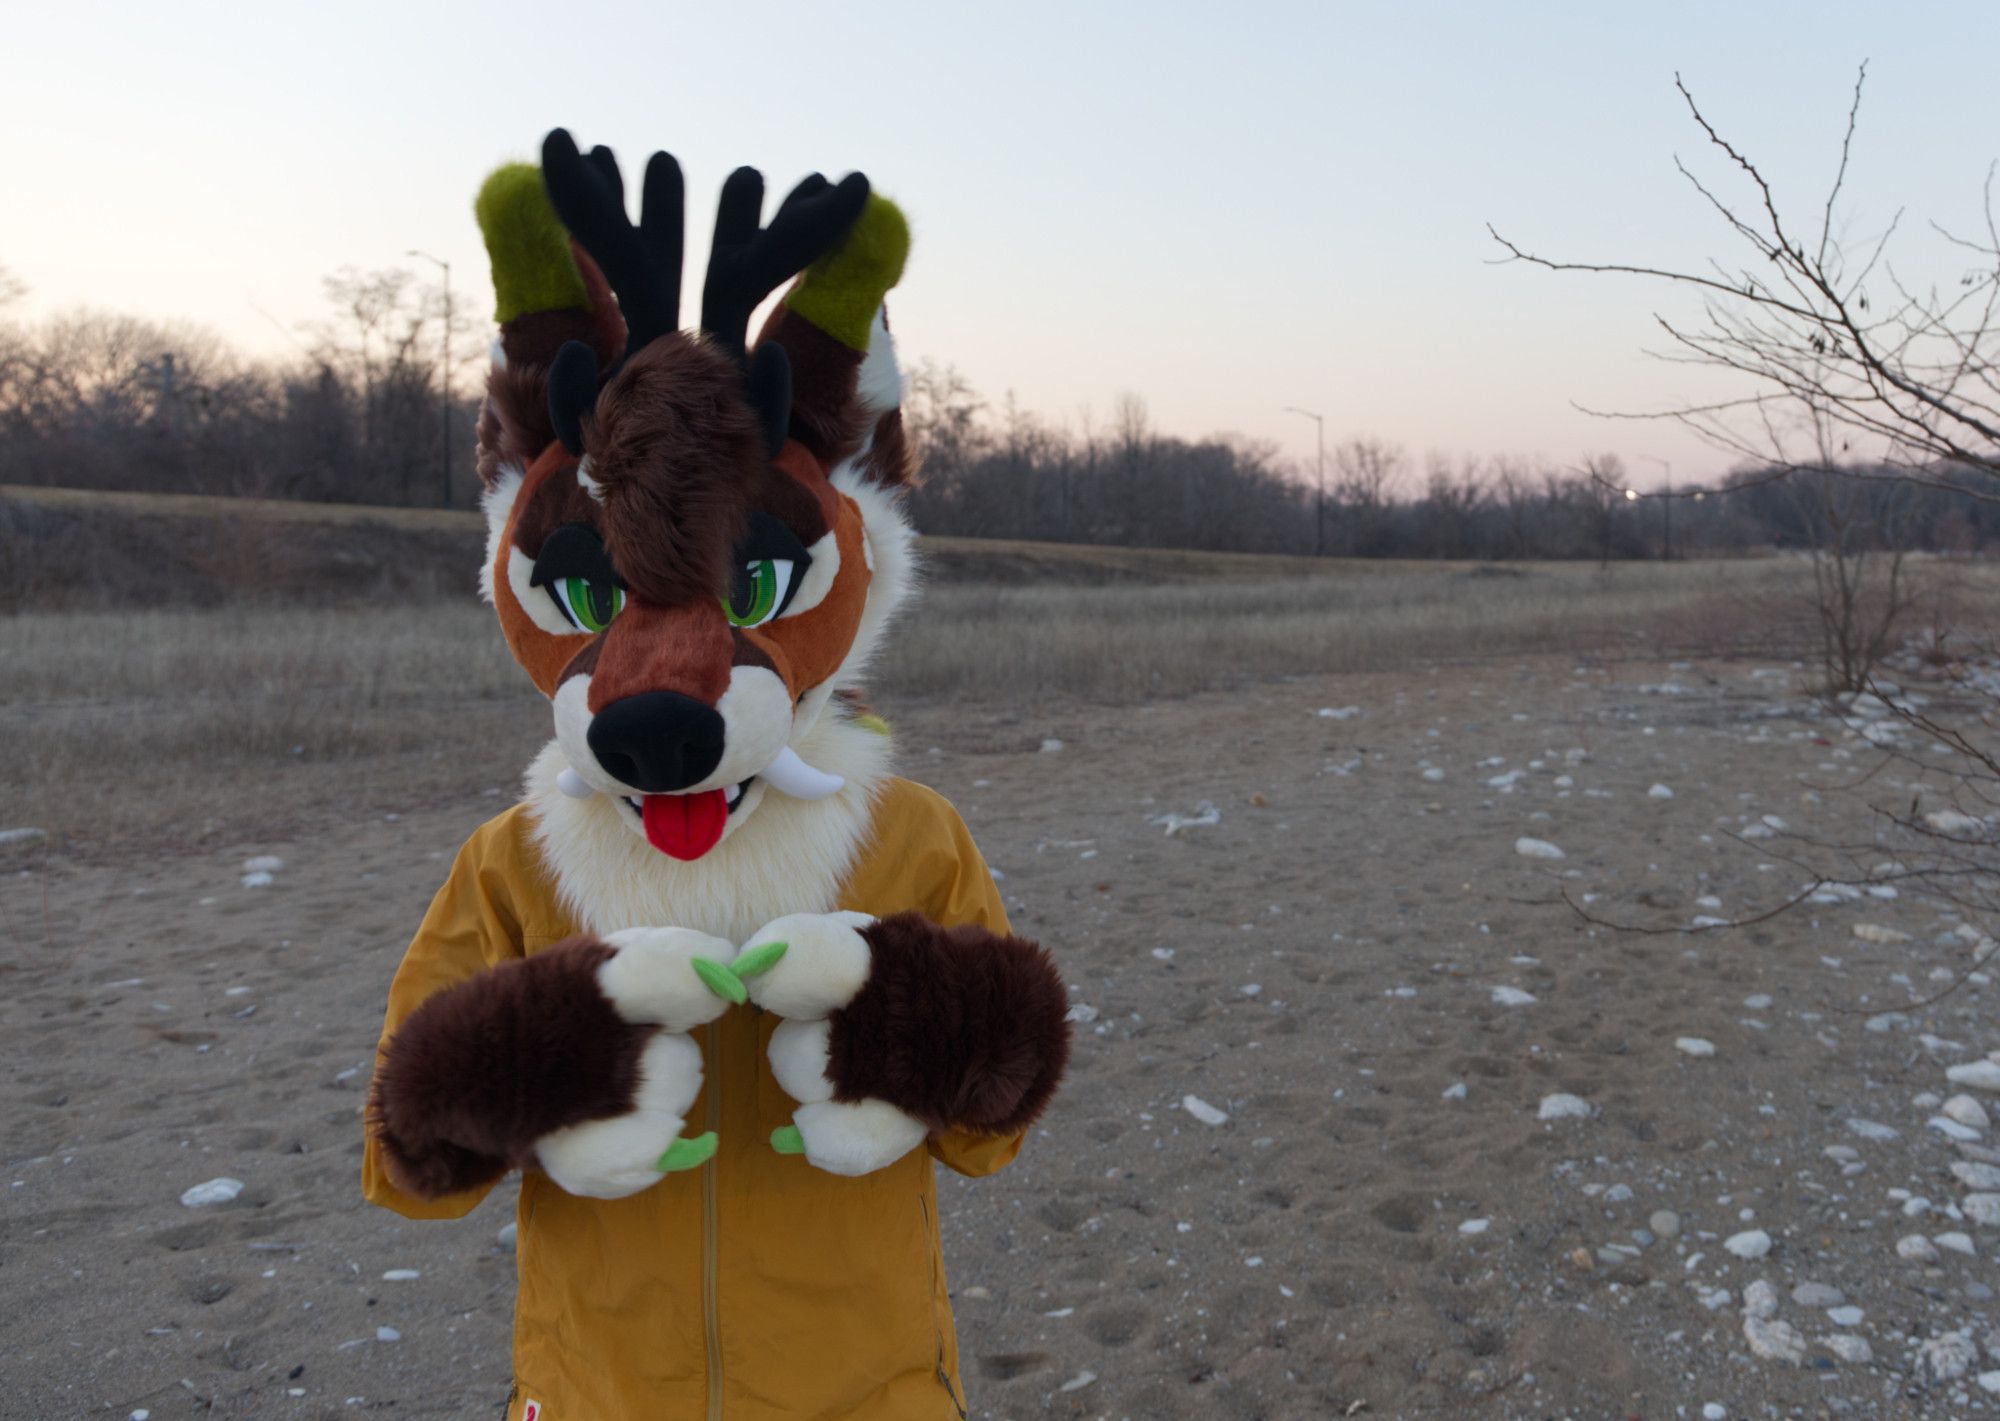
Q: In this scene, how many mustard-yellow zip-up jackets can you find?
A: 1